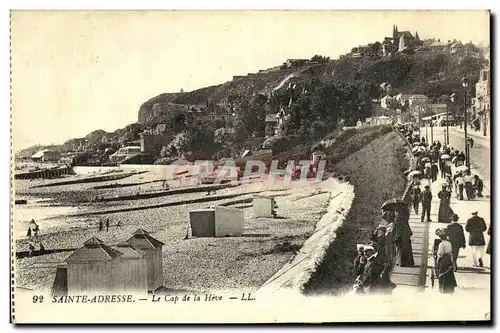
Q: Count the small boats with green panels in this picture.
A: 0